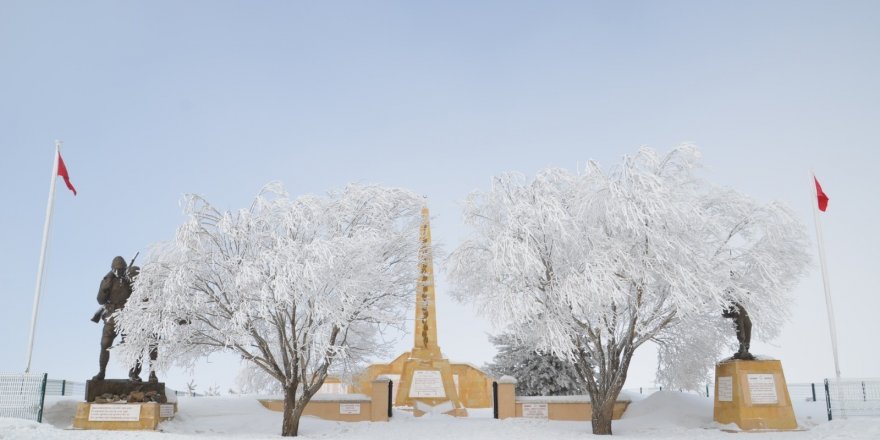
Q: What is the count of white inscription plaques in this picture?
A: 7